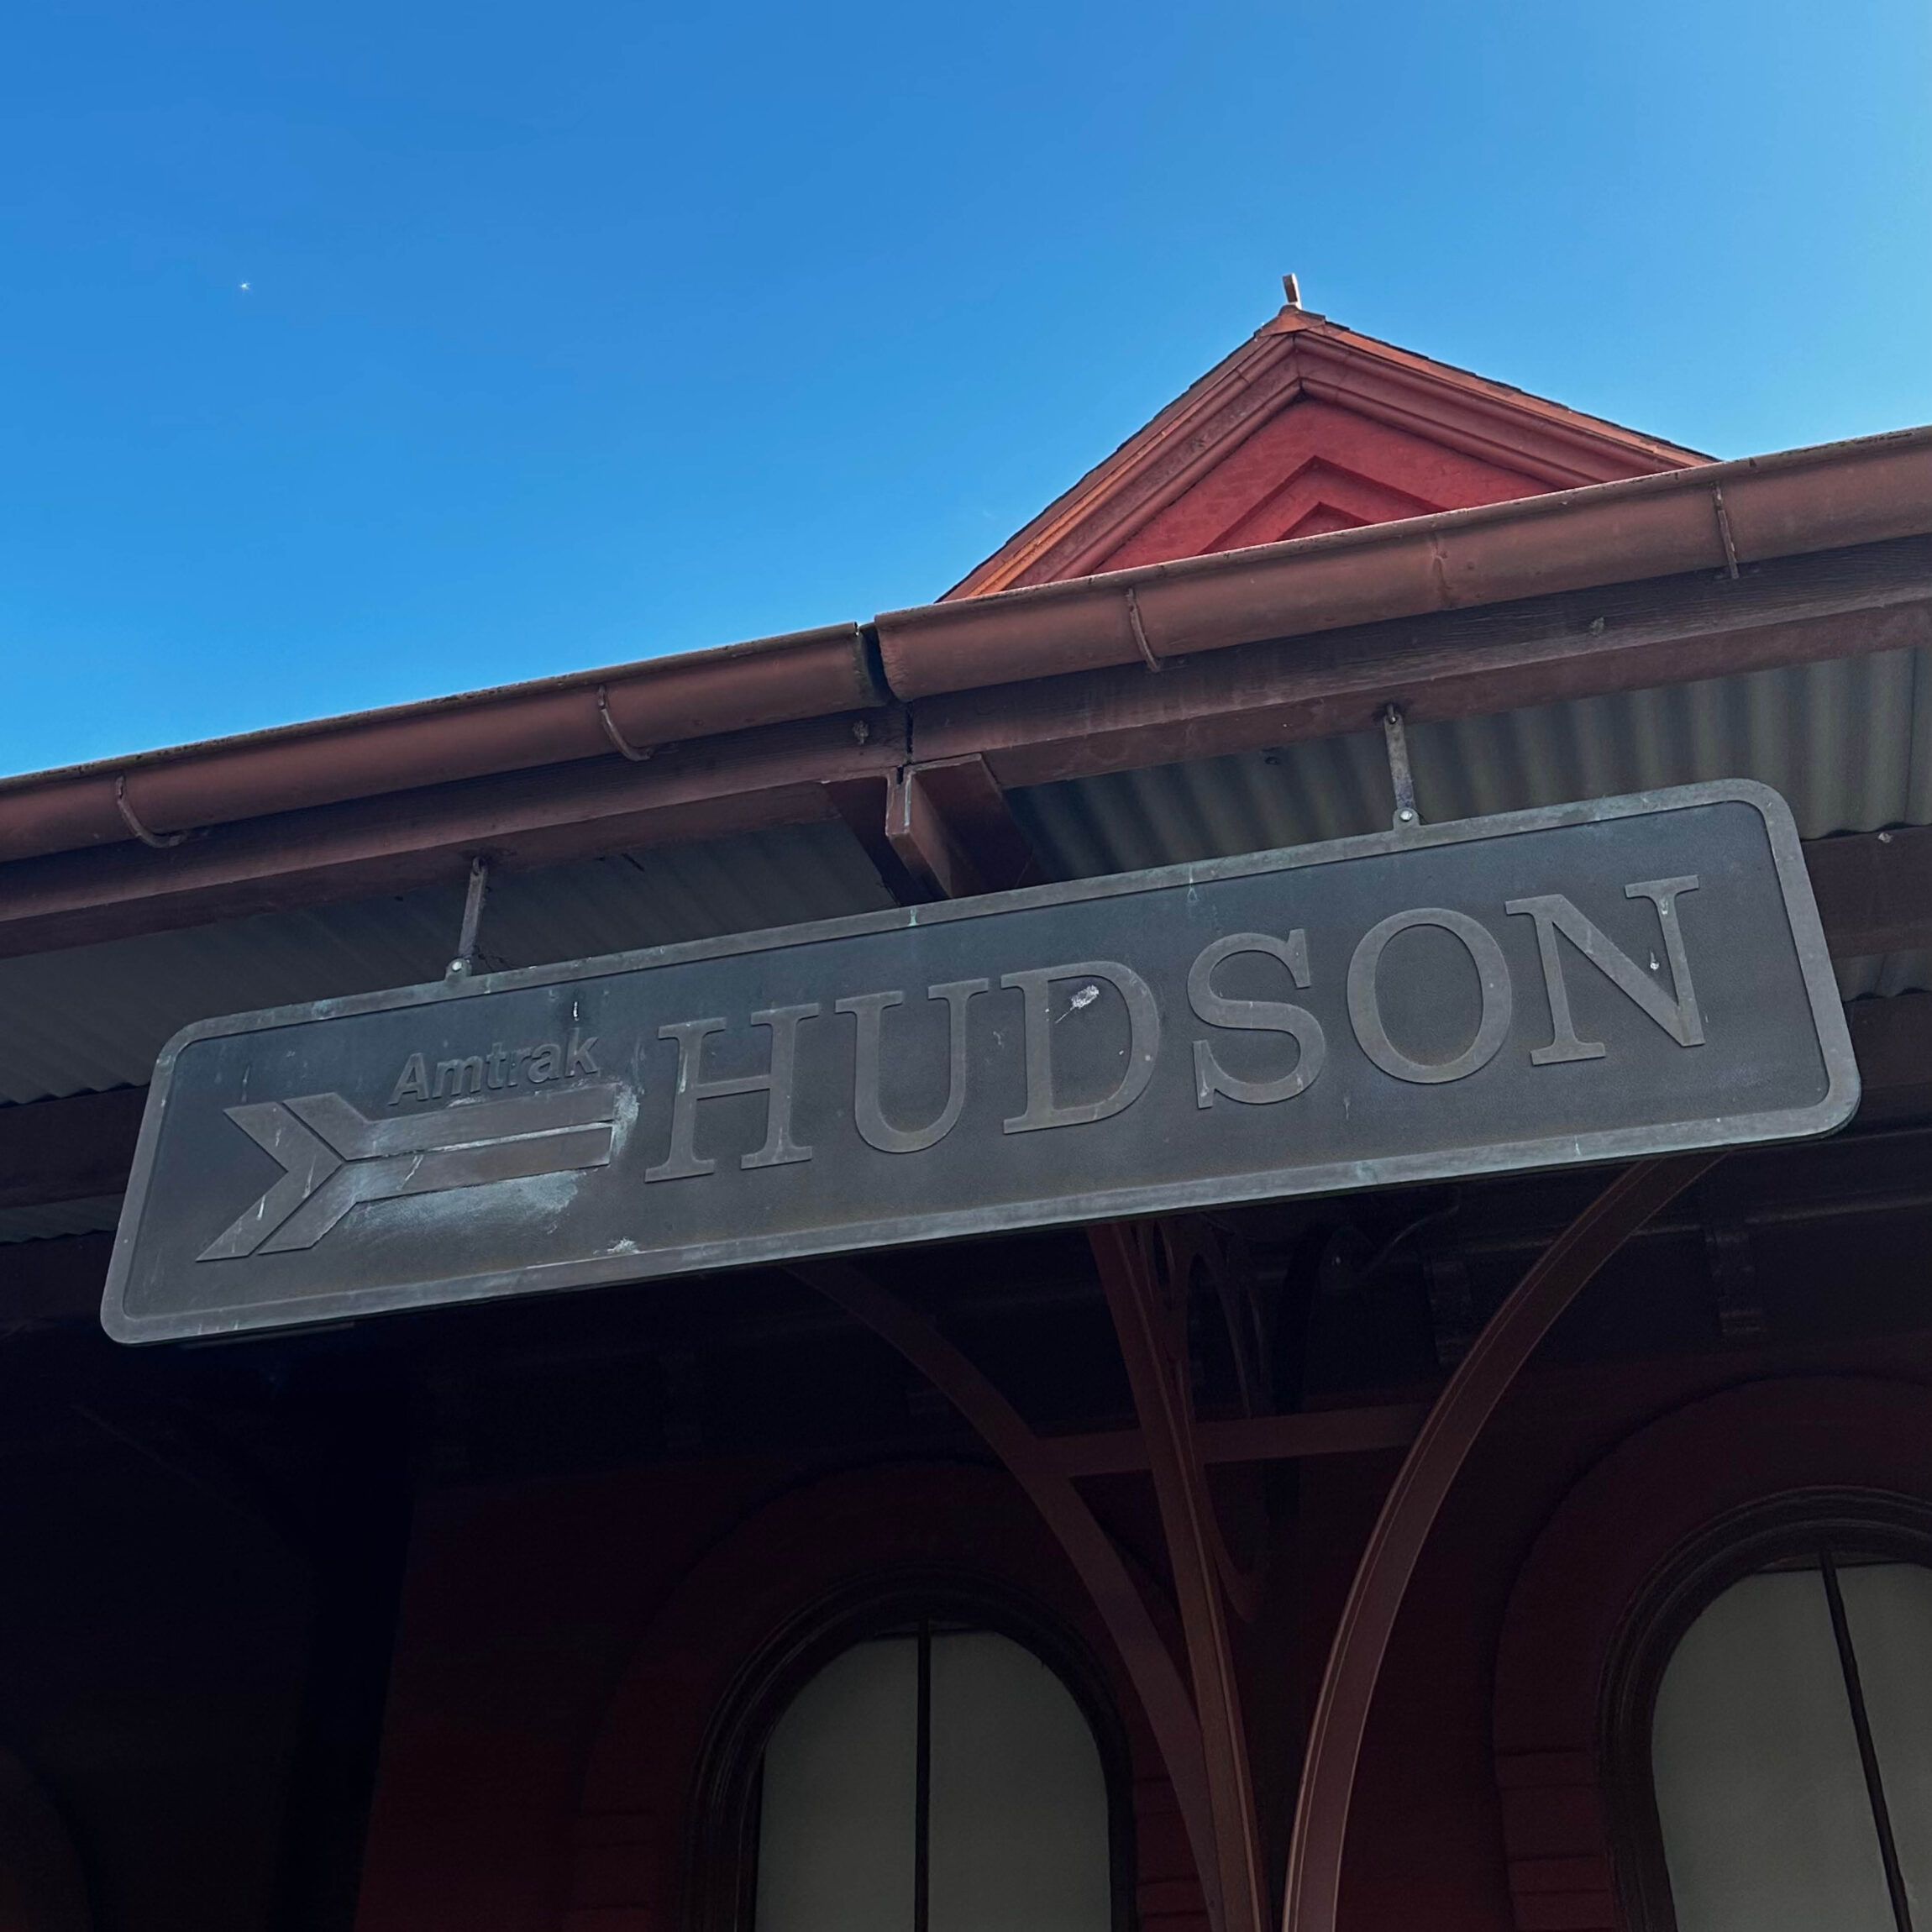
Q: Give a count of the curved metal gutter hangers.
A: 4